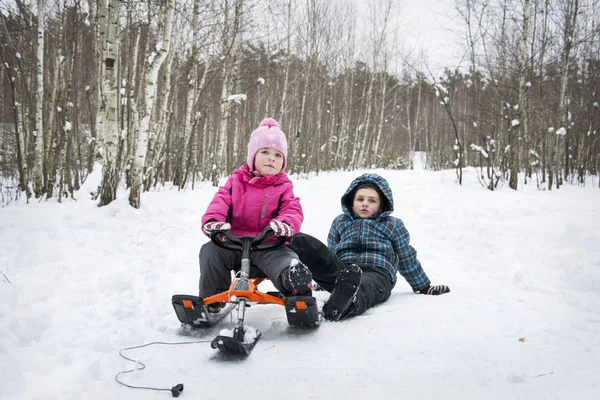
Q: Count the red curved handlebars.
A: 0